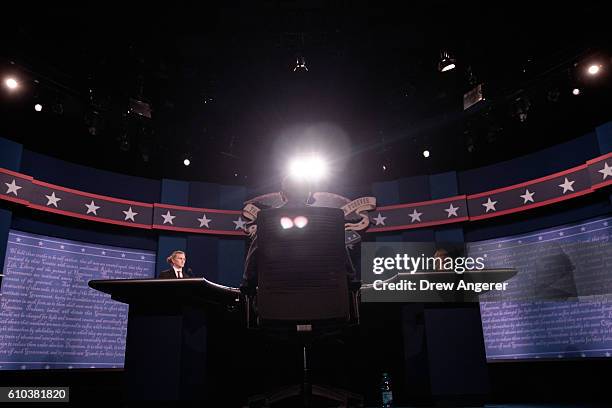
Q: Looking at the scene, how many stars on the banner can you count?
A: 14